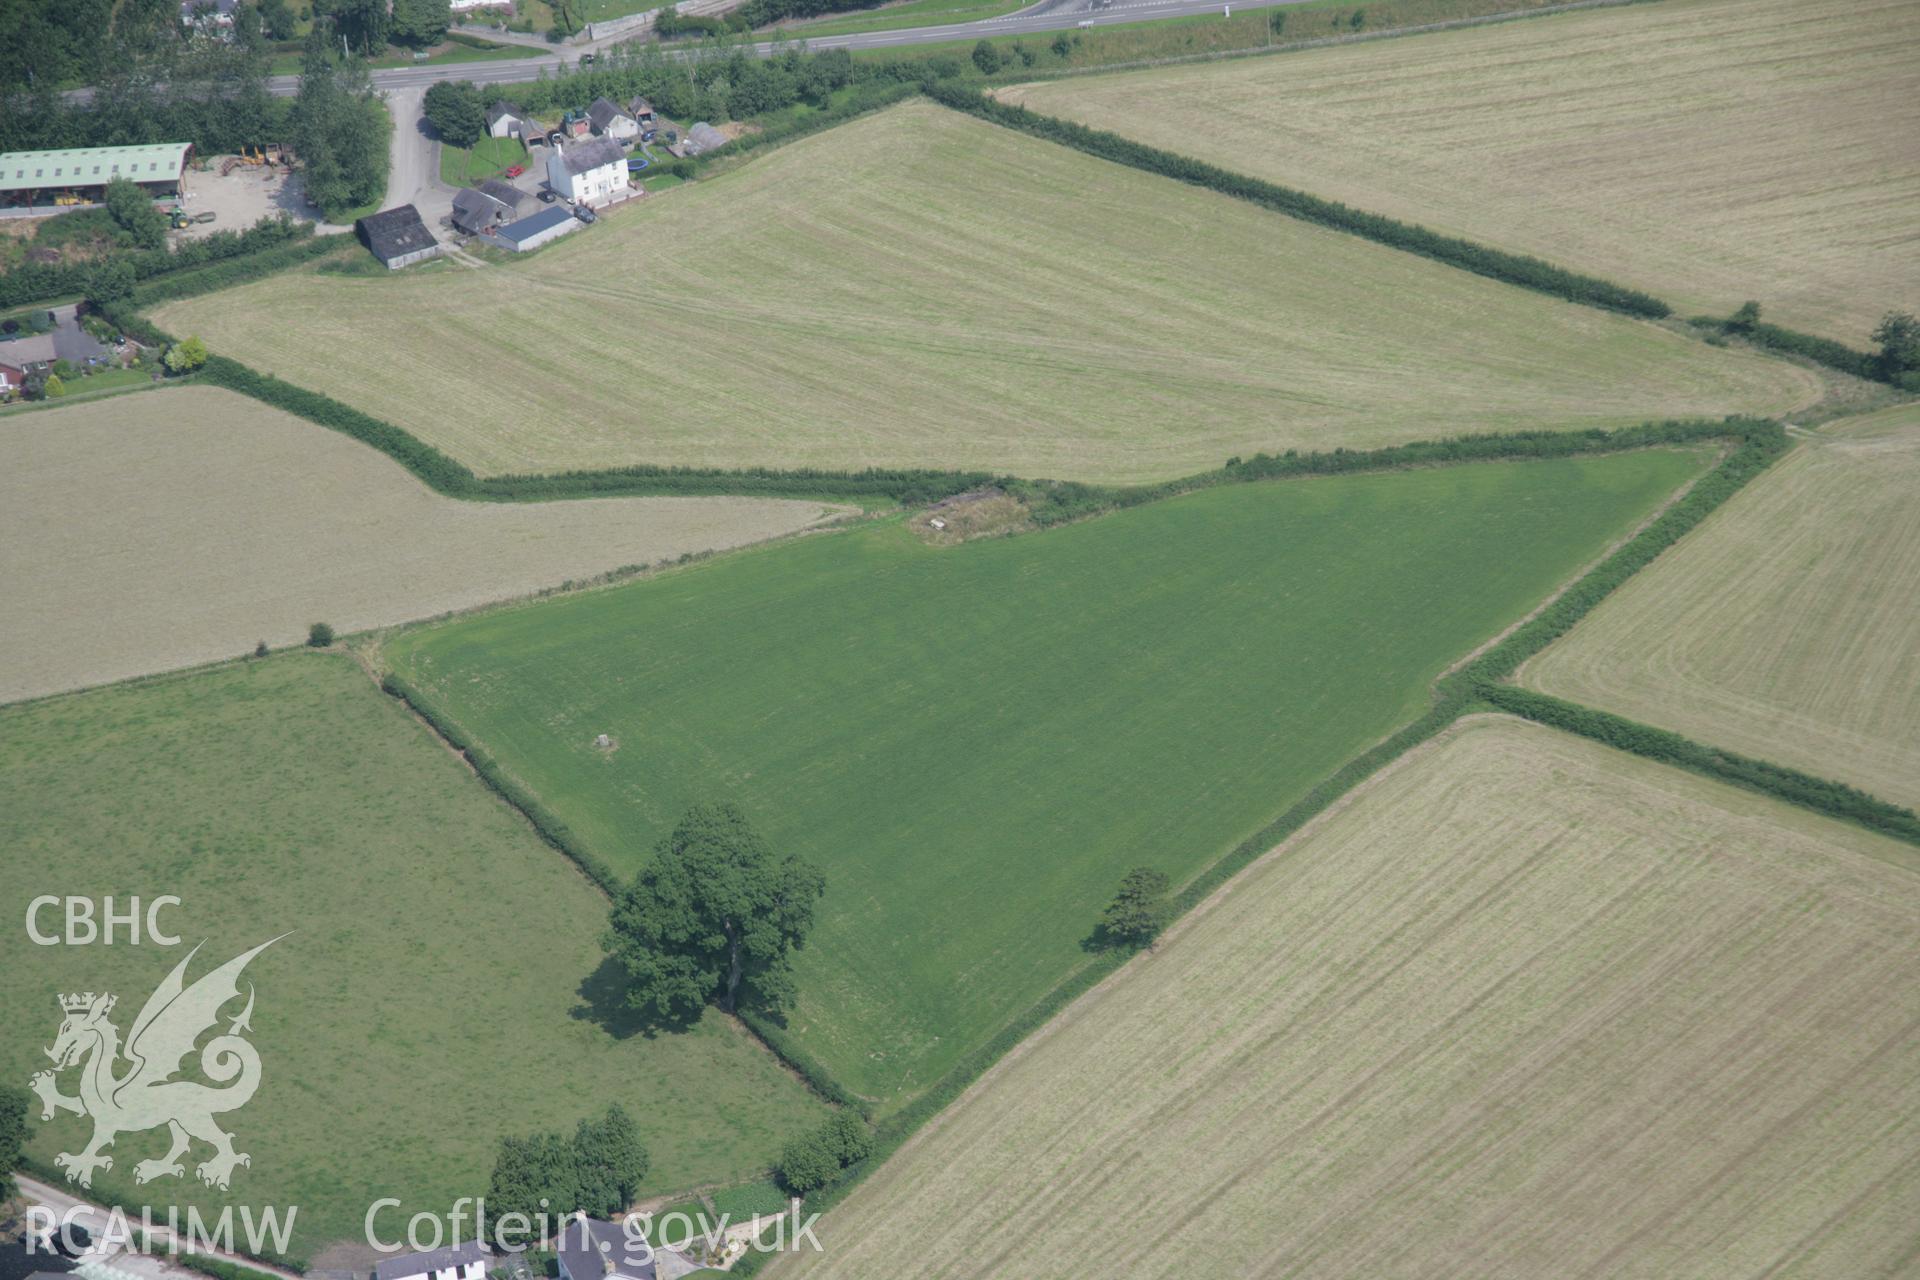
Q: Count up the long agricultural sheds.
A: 1